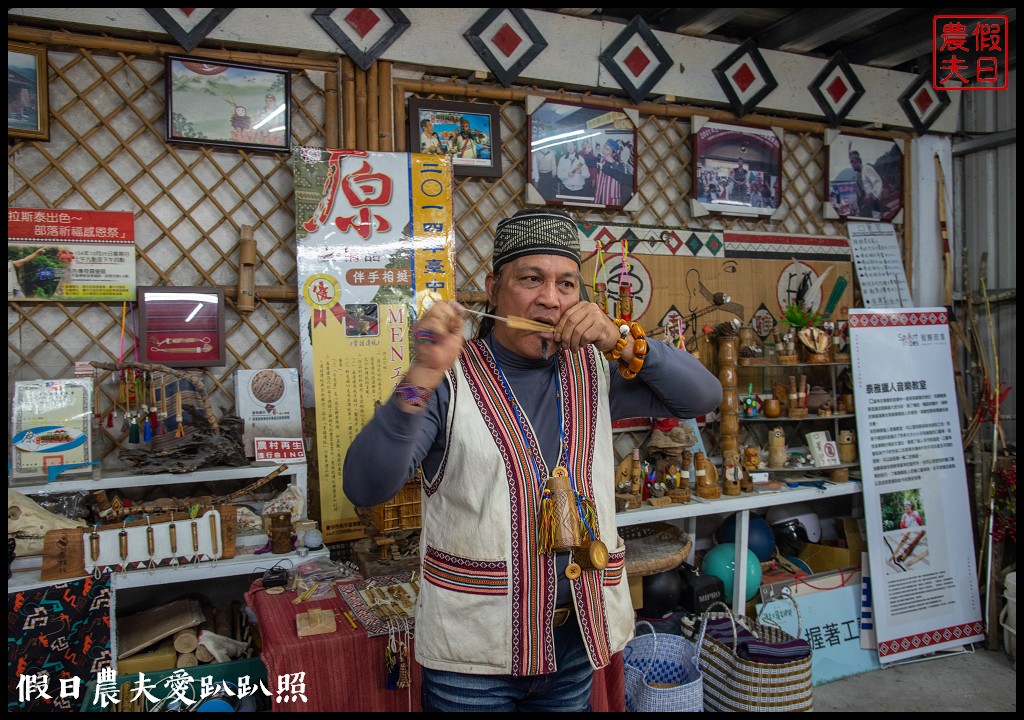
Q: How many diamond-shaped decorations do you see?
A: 7